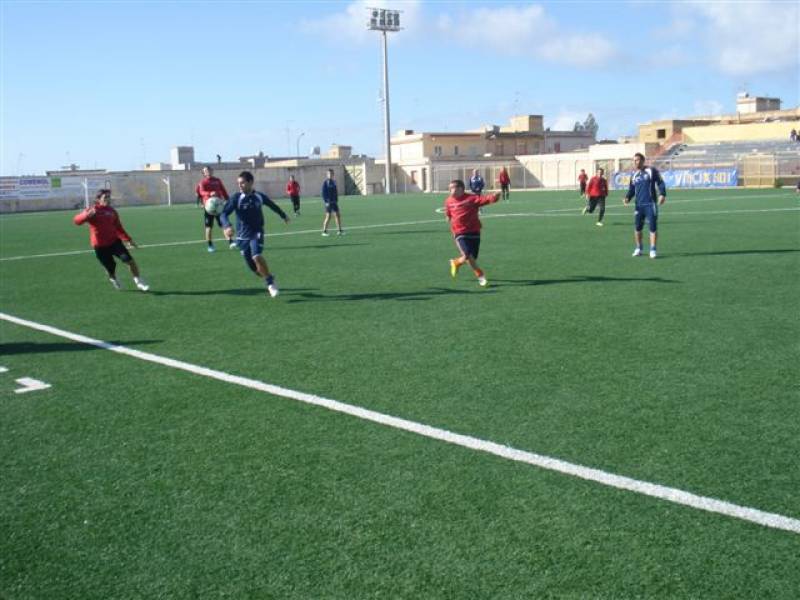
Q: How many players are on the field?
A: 11